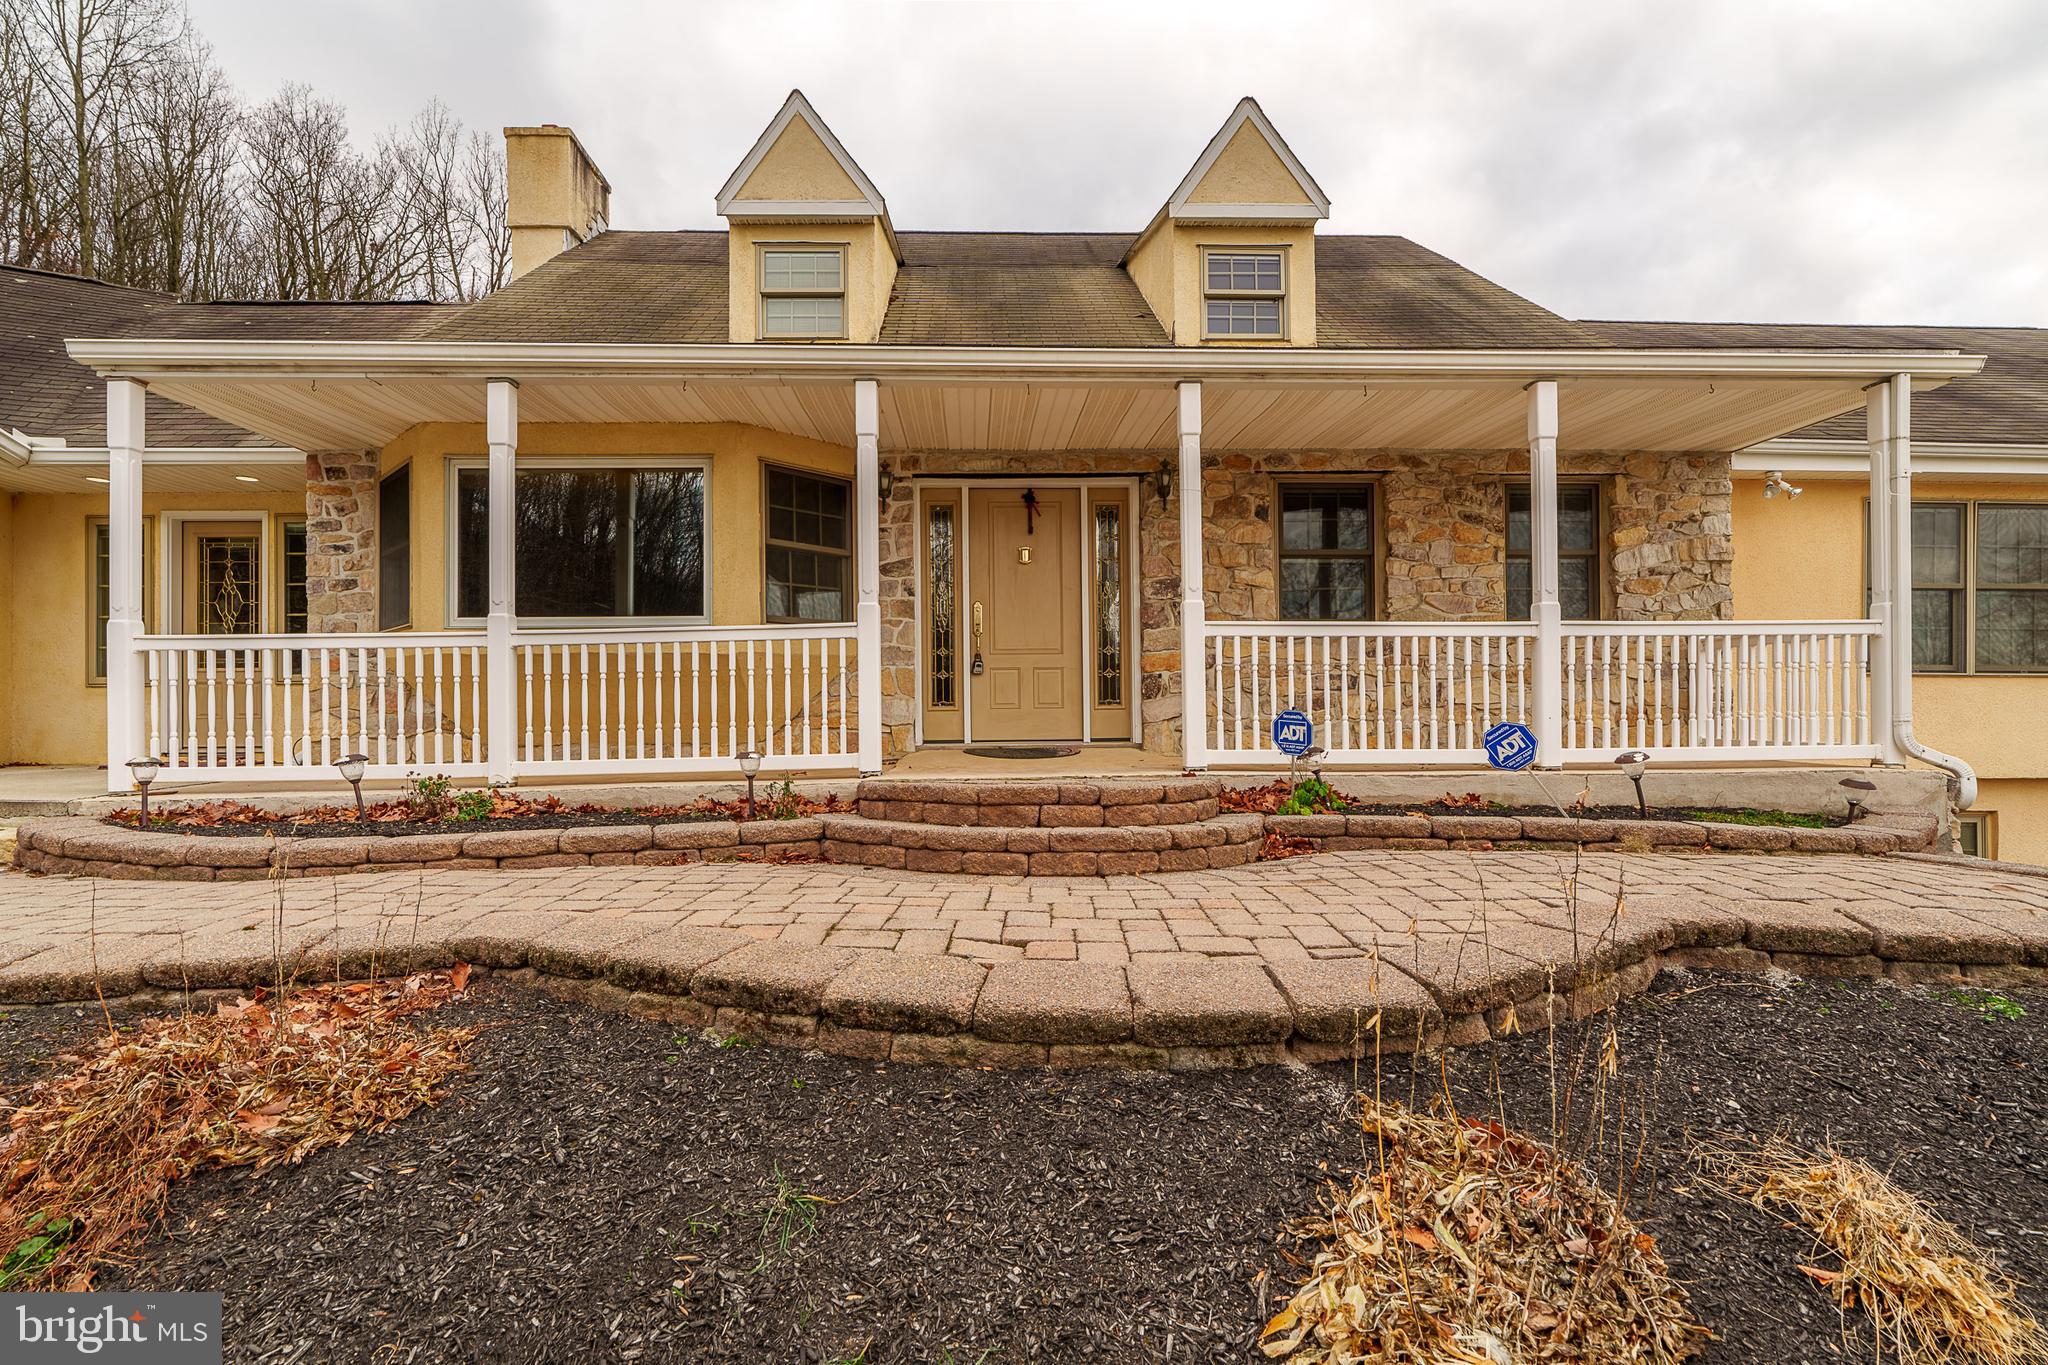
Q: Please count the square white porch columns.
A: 6